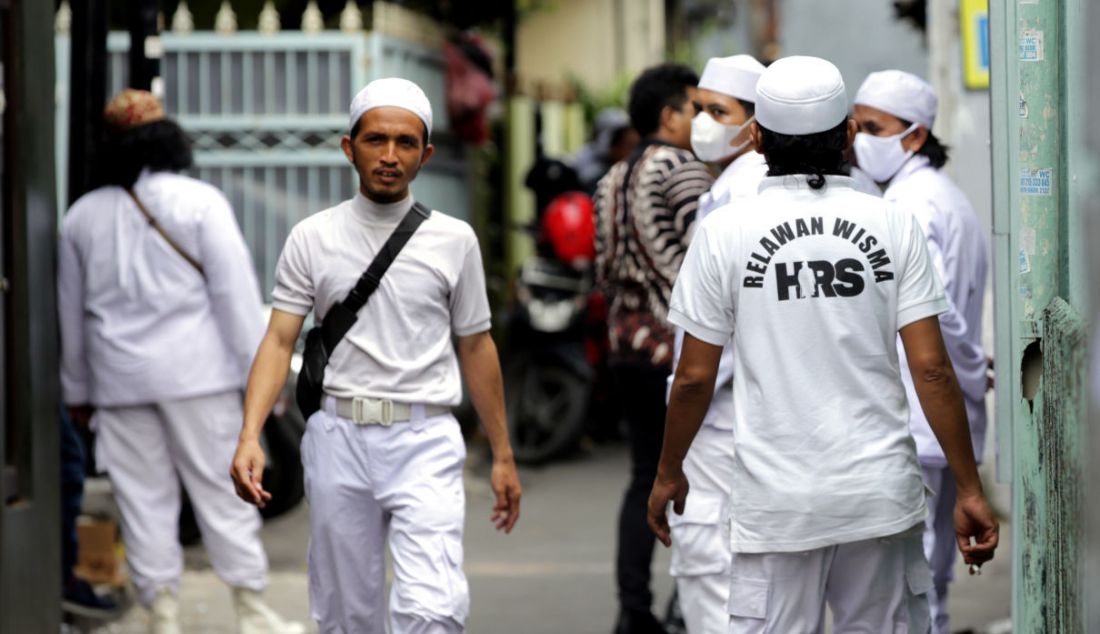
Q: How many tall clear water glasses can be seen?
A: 0